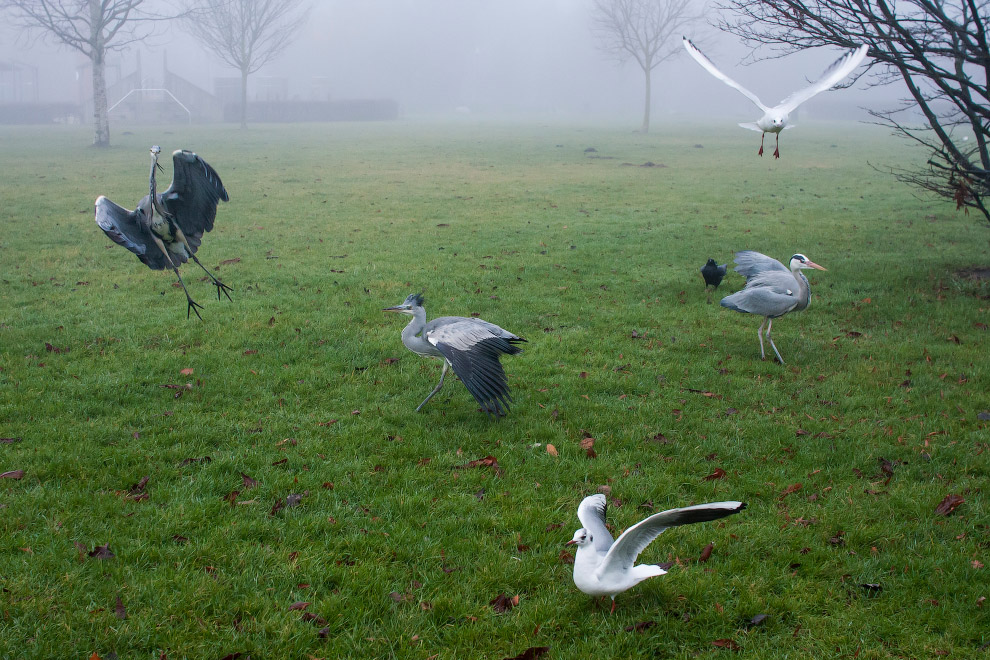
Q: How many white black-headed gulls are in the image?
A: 2